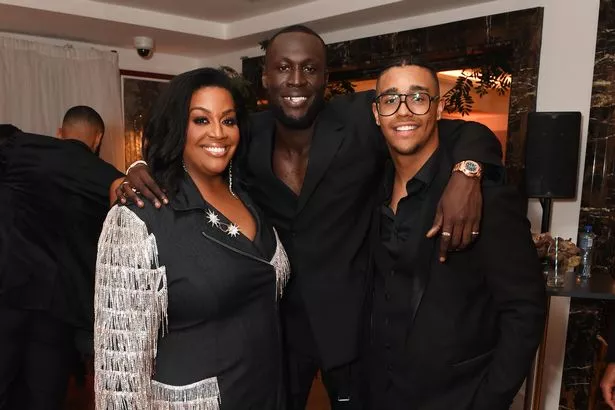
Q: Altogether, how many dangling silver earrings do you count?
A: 2